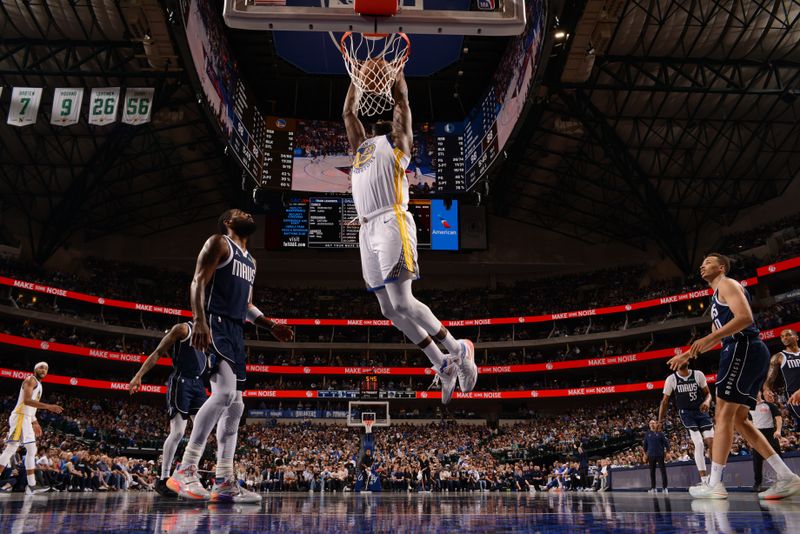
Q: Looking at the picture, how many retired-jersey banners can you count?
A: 4